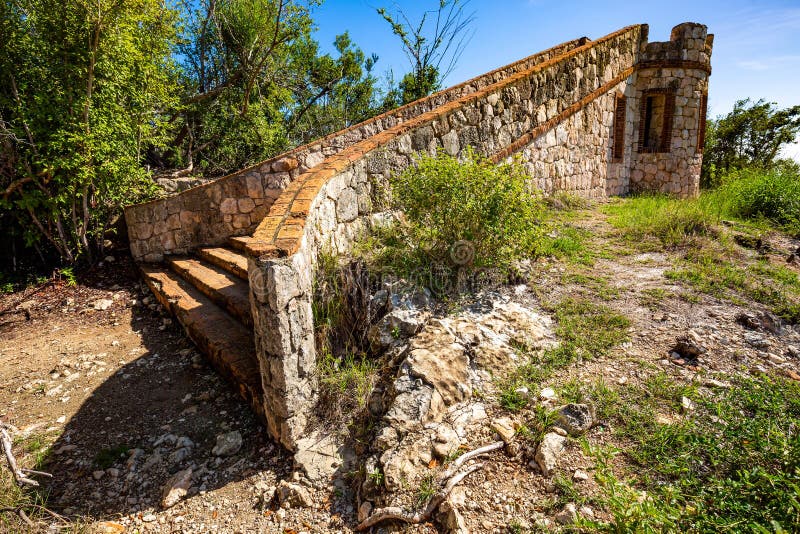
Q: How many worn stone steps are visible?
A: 4